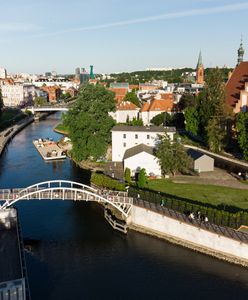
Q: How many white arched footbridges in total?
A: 1